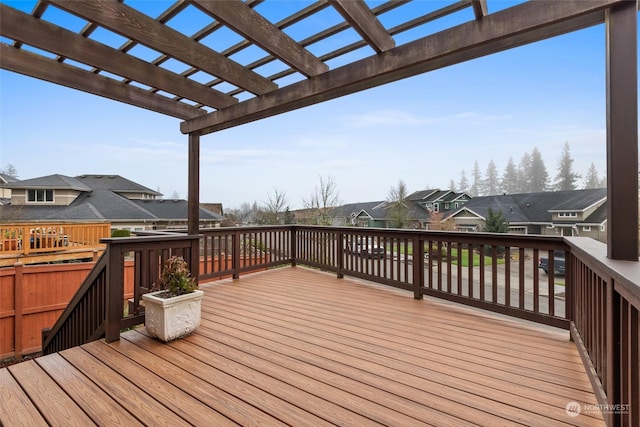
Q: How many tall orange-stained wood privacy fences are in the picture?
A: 1